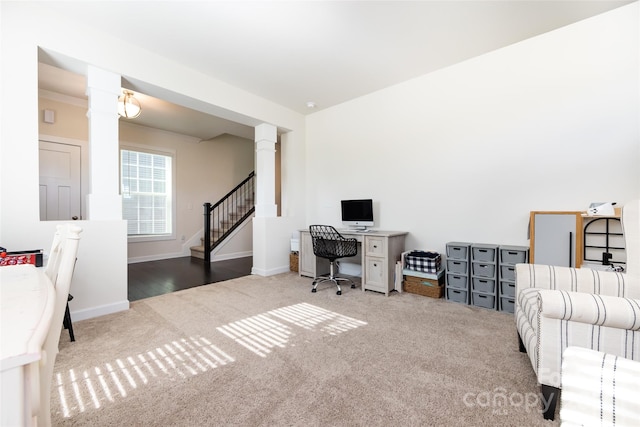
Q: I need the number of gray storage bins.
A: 12